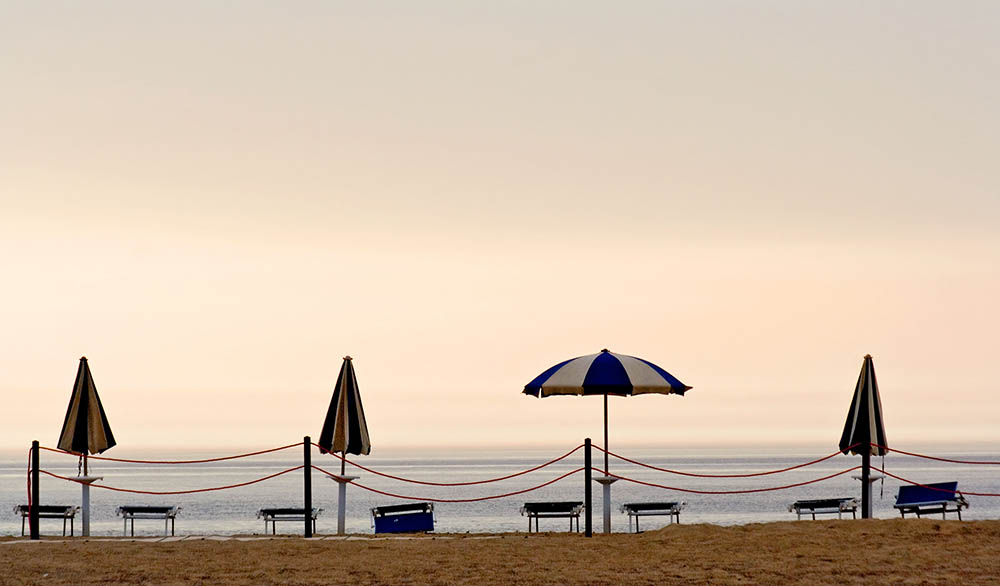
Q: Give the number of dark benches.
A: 6